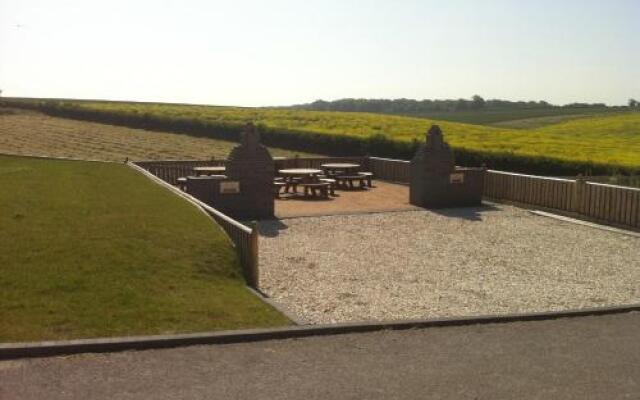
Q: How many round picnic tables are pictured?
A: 3